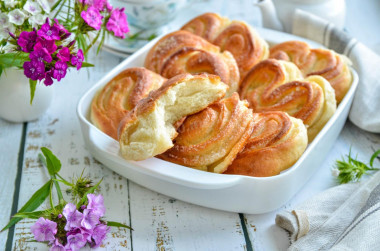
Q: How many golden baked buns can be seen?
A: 8